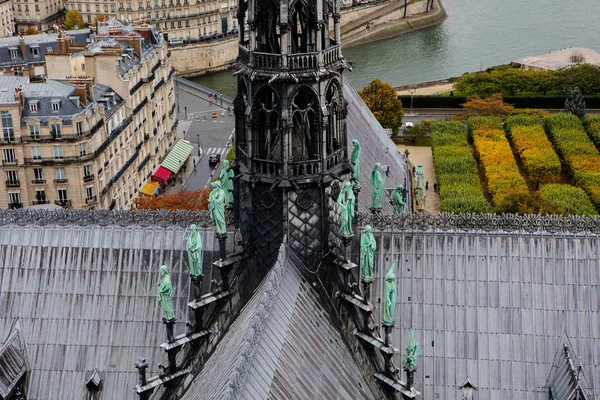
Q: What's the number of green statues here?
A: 11